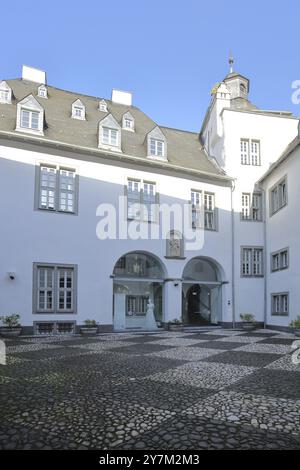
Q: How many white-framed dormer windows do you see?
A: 8